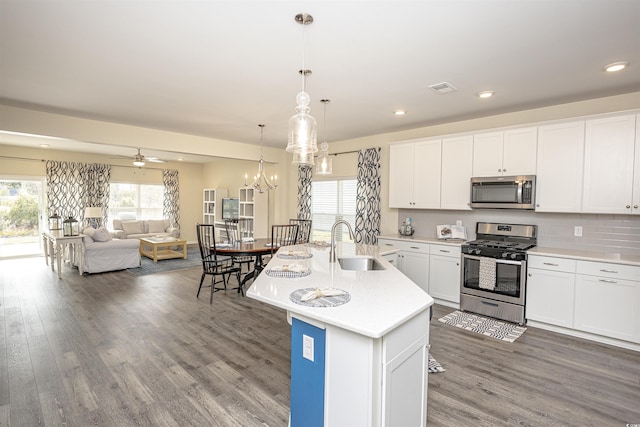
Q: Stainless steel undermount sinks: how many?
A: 1